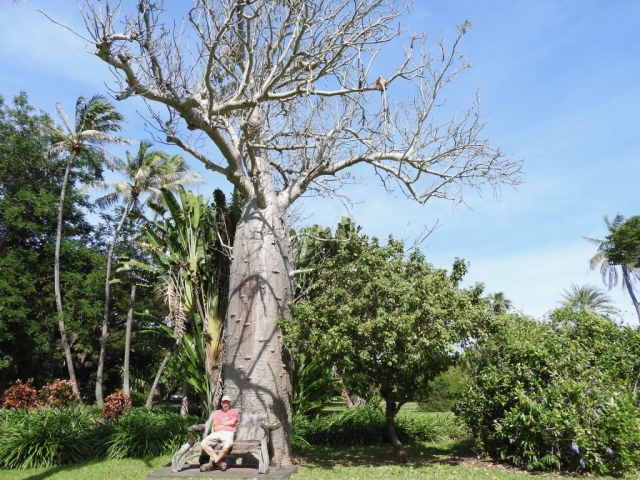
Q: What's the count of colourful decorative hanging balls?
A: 0